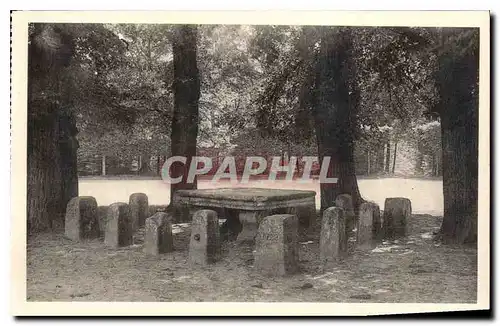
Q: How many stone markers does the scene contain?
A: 10